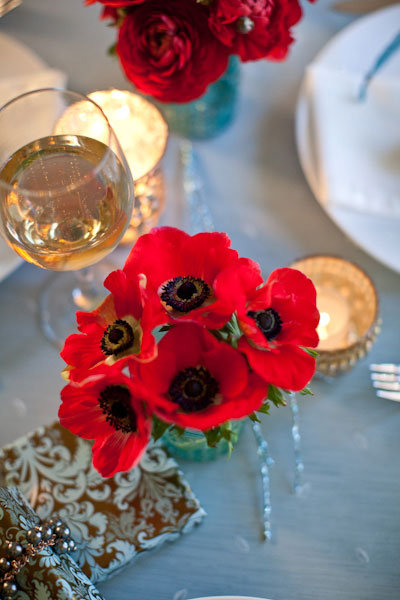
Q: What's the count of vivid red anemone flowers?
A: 5